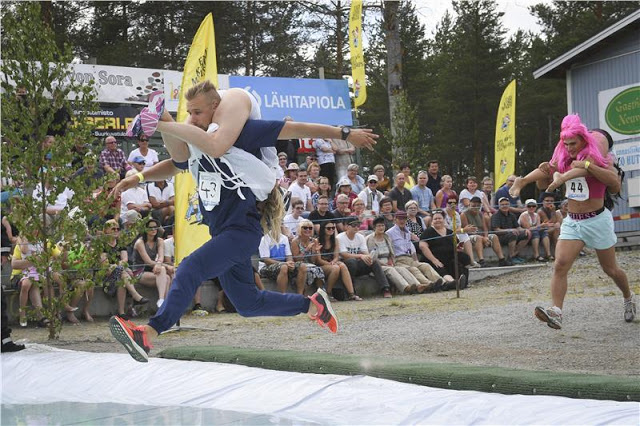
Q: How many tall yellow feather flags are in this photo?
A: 3